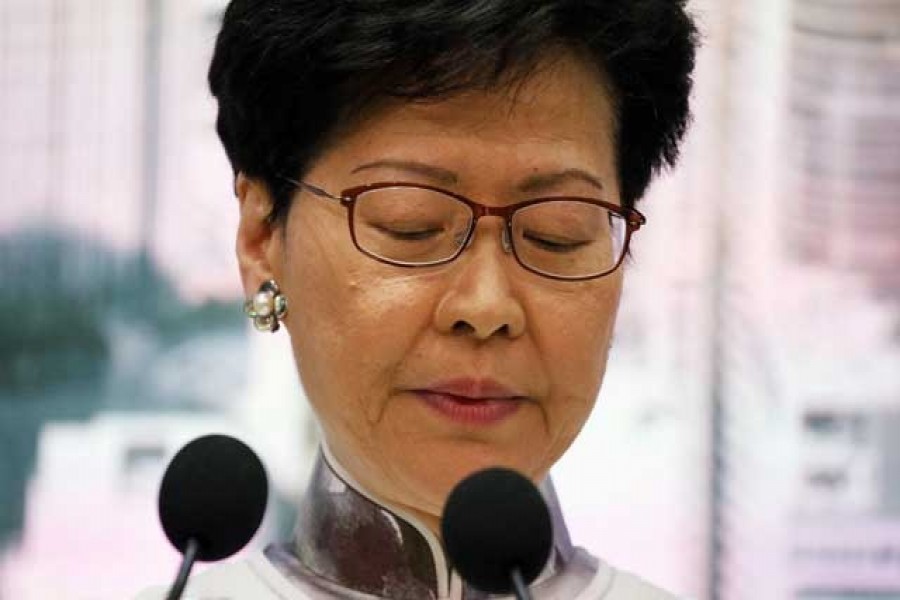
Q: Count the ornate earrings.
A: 1